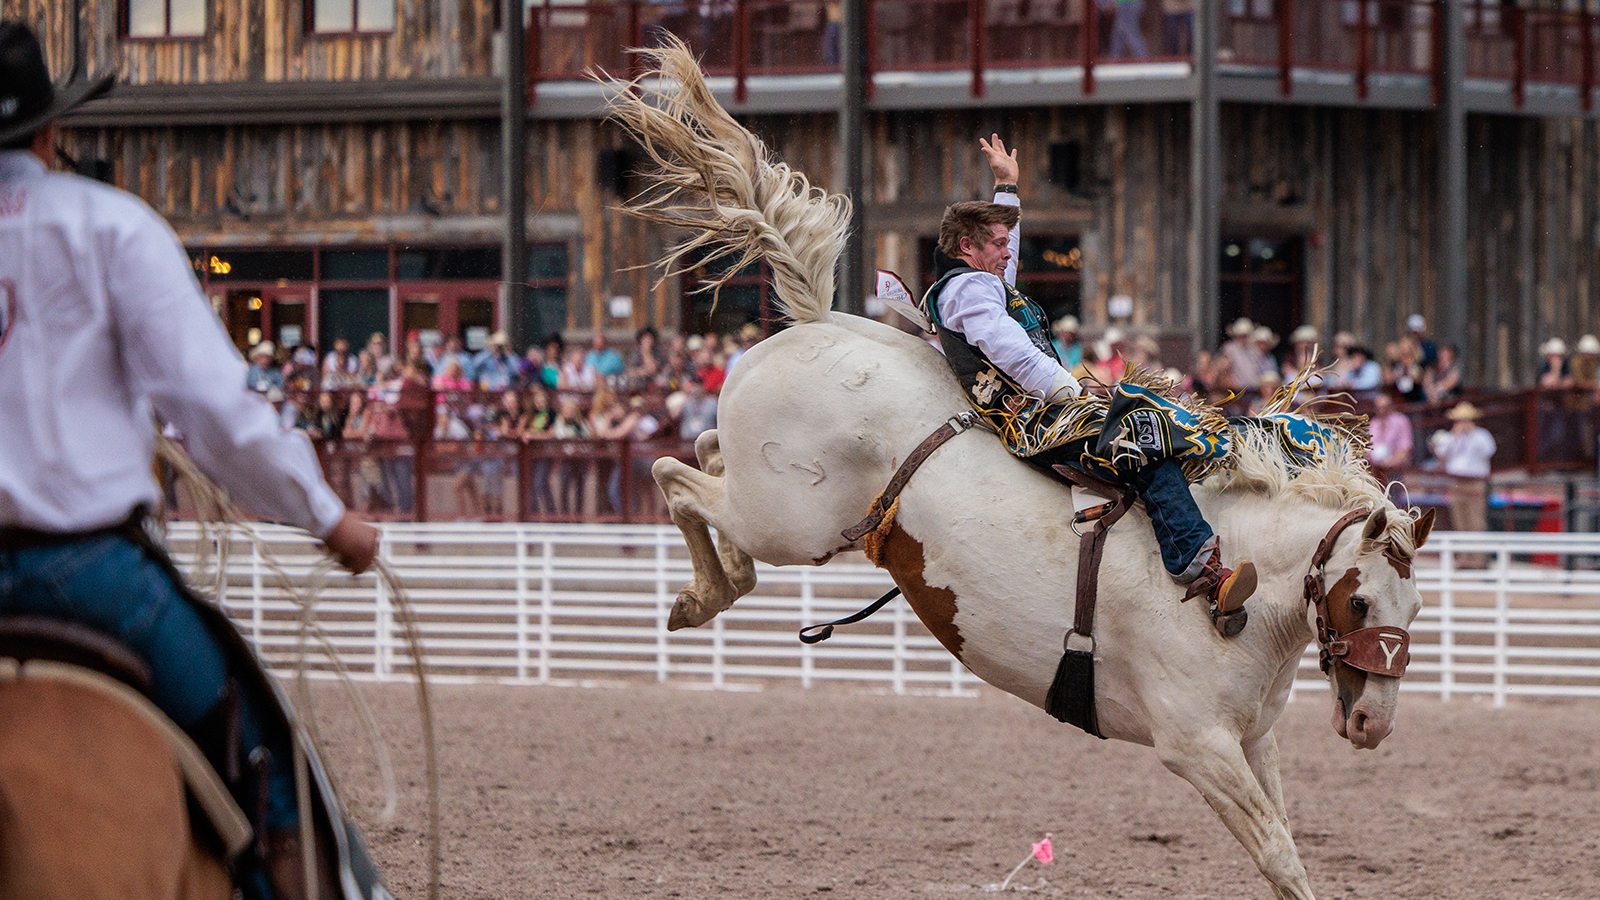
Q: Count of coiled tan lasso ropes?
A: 1